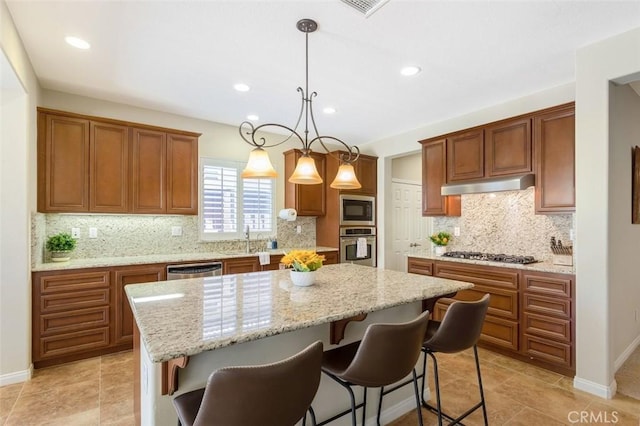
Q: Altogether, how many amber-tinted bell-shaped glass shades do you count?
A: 3